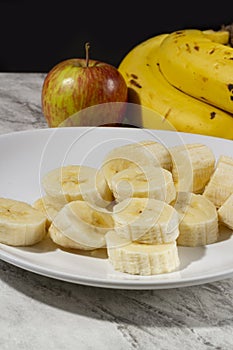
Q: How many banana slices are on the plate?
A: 12